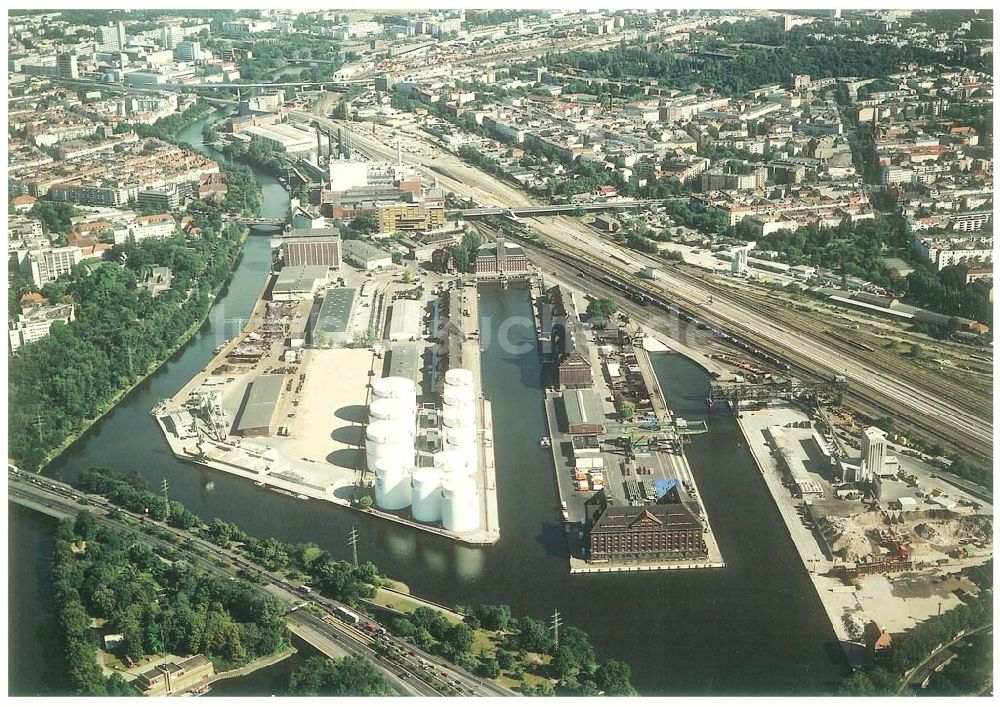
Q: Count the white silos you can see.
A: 11